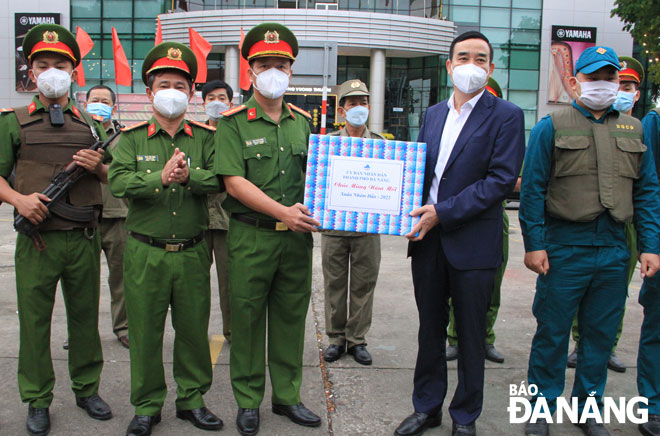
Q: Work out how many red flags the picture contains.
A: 5